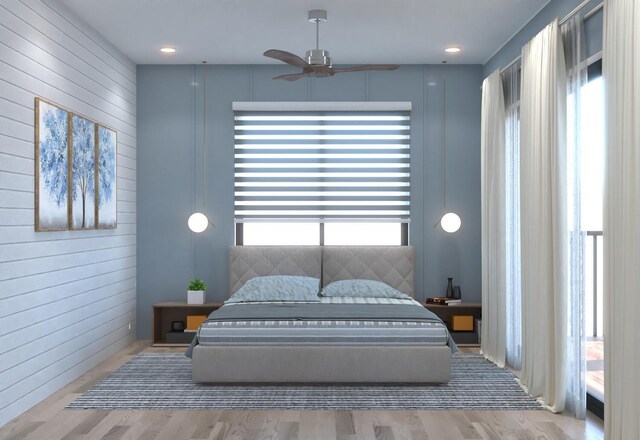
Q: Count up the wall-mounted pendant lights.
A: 2